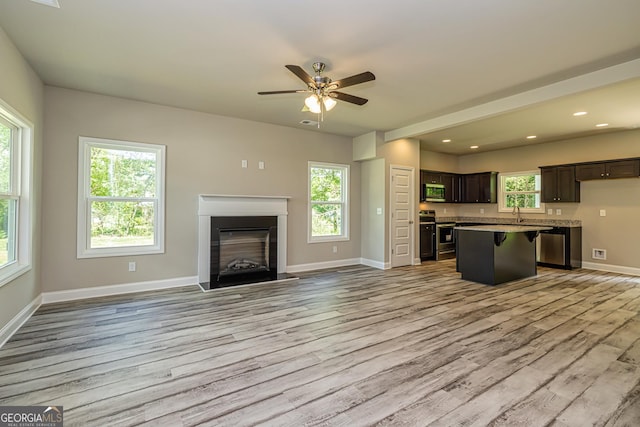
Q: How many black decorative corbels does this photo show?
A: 2